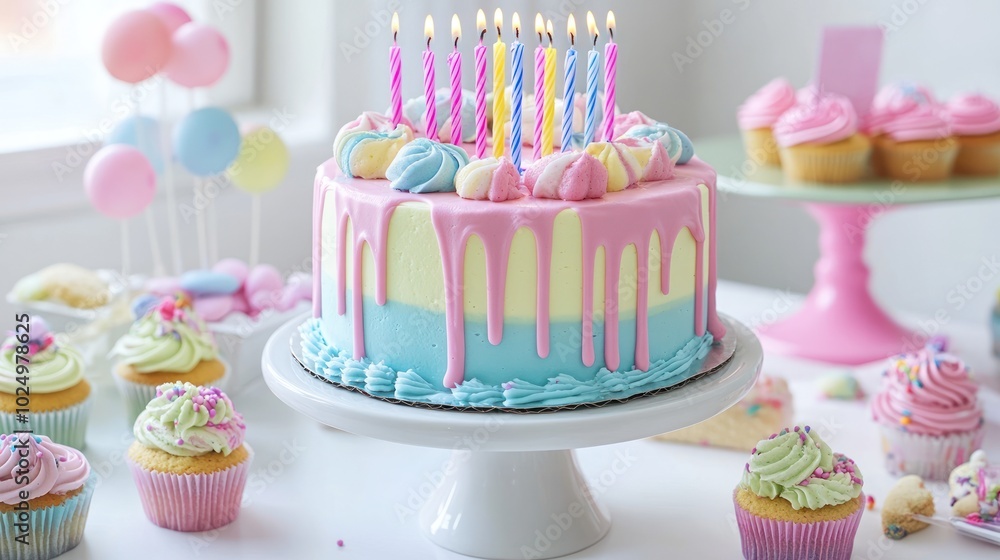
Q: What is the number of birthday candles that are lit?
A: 11